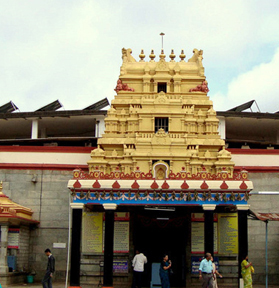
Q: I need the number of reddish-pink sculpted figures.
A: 2